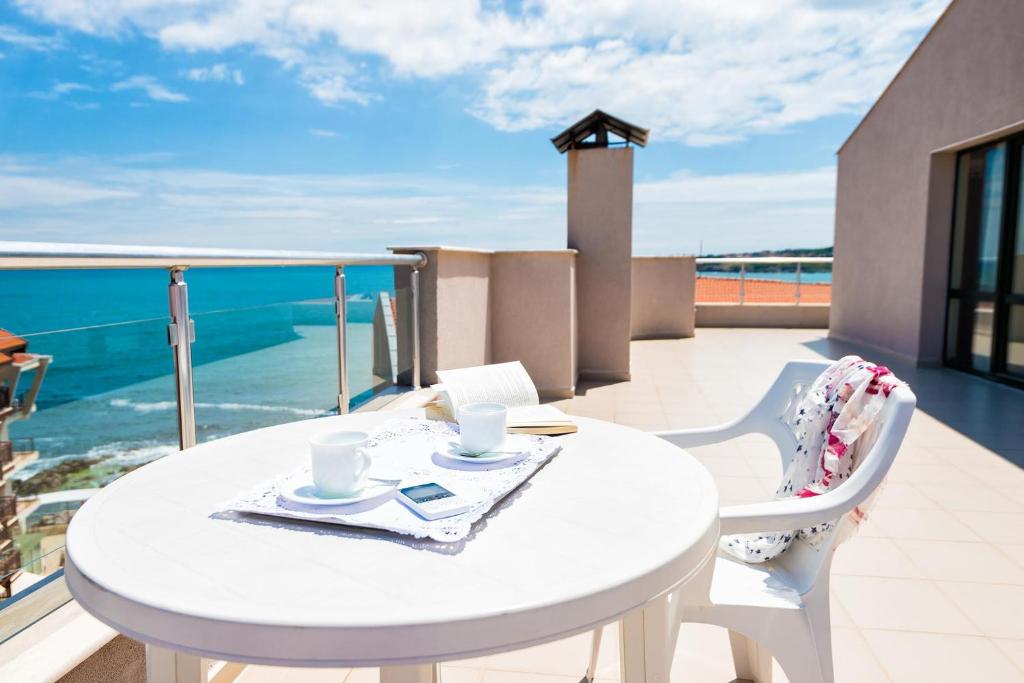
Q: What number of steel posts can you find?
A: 5